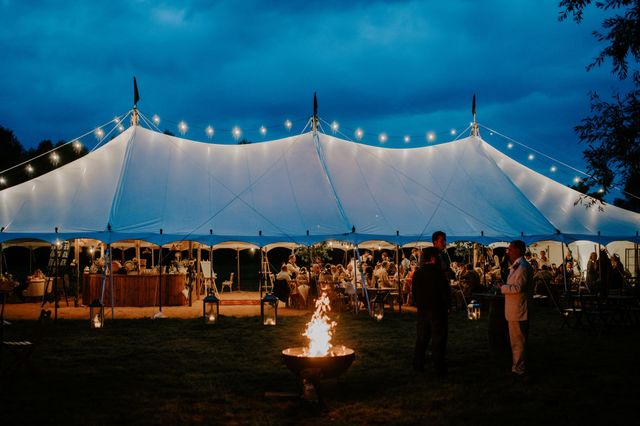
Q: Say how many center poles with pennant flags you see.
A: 3